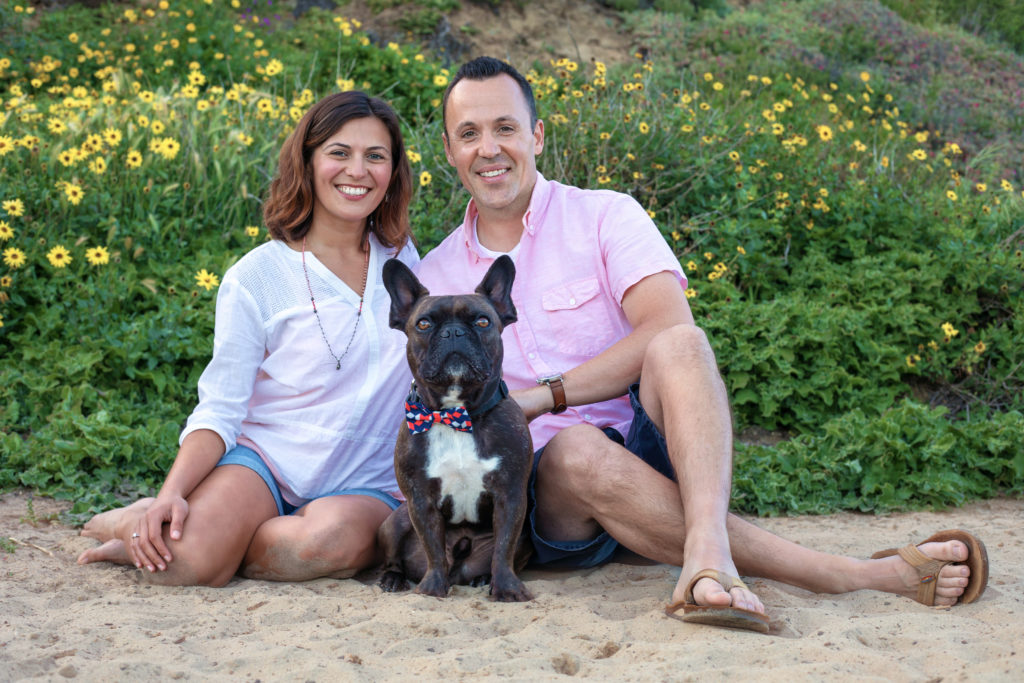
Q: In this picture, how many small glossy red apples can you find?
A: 0